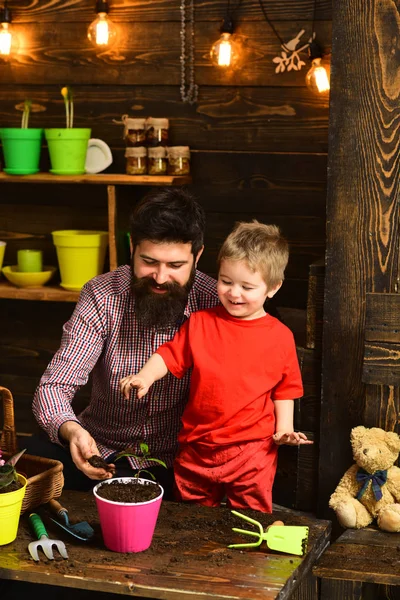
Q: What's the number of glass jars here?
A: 5